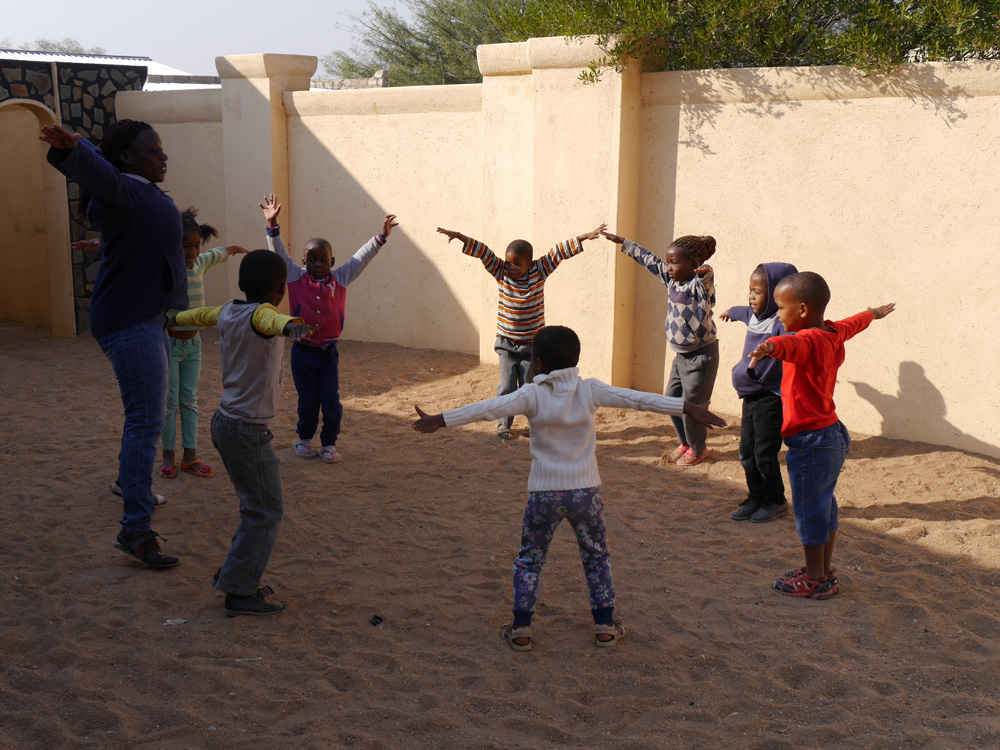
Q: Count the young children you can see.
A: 8